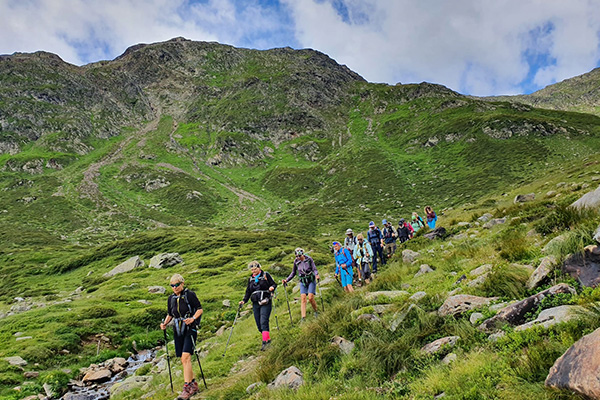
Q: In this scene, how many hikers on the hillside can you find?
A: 13